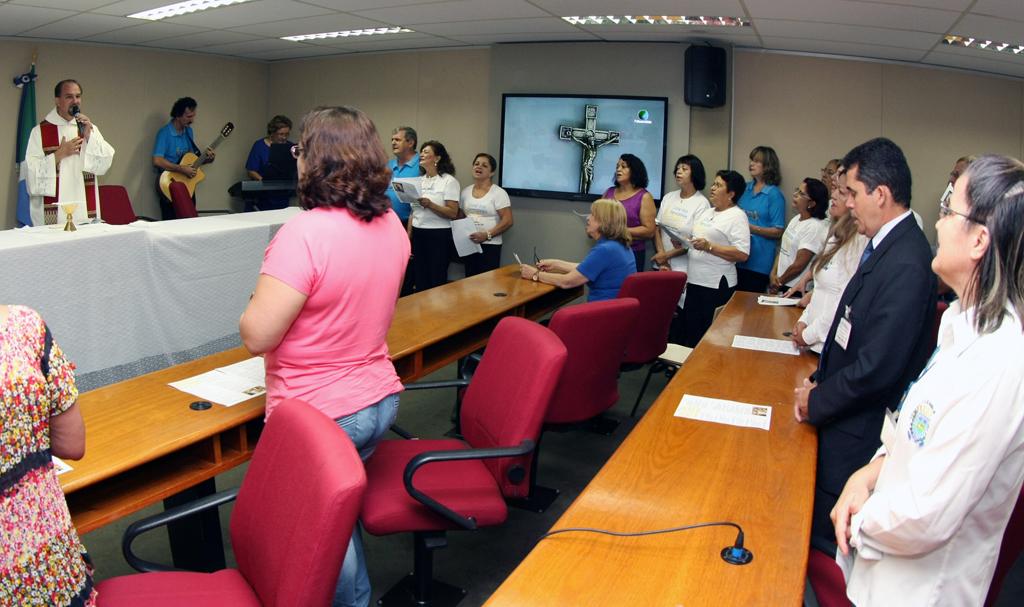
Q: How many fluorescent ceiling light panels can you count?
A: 4